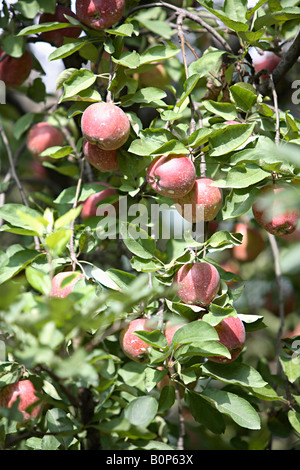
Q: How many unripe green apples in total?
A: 0